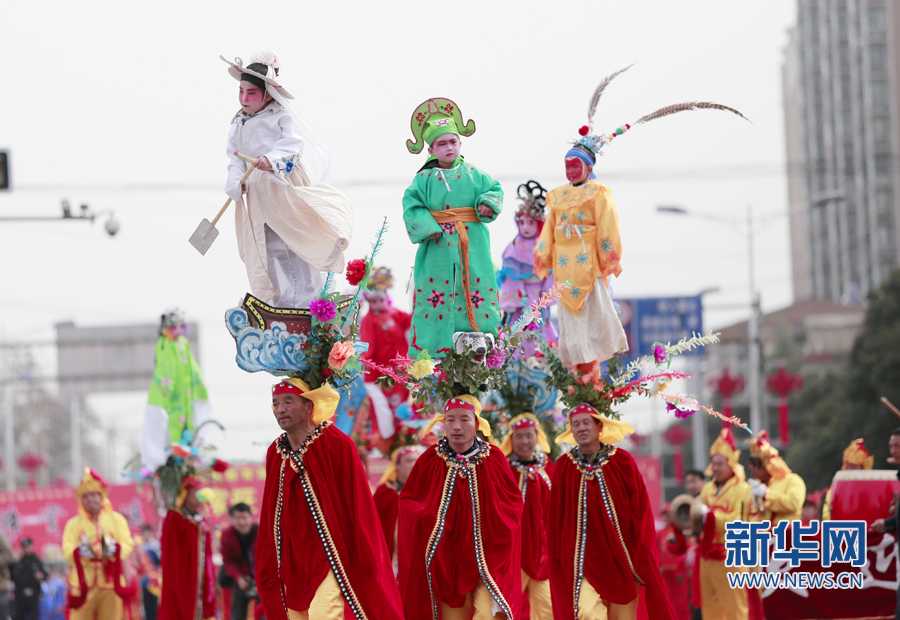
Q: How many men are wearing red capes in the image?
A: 6